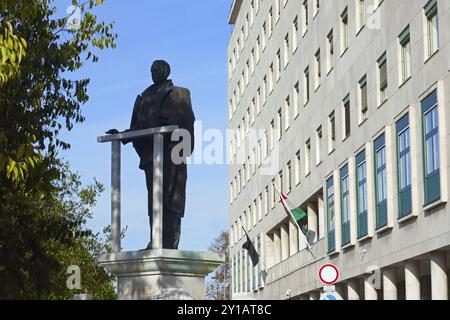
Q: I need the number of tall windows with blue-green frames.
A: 6